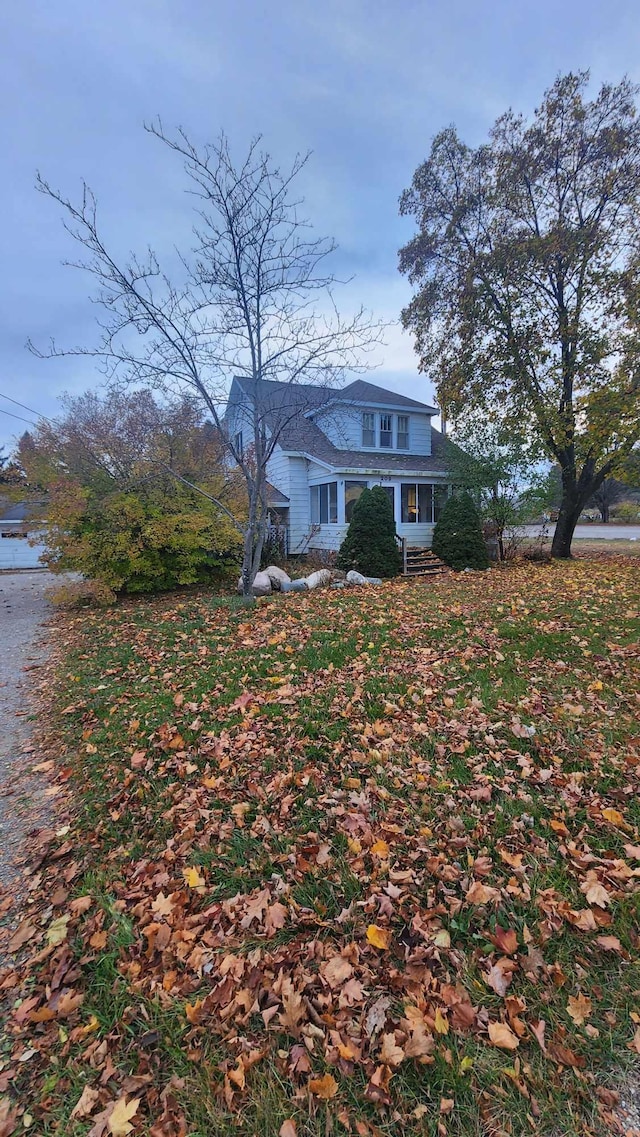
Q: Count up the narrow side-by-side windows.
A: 3